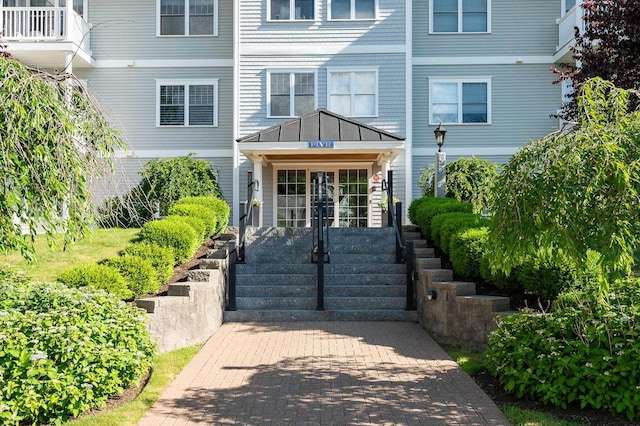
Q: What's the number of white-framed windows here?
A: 8